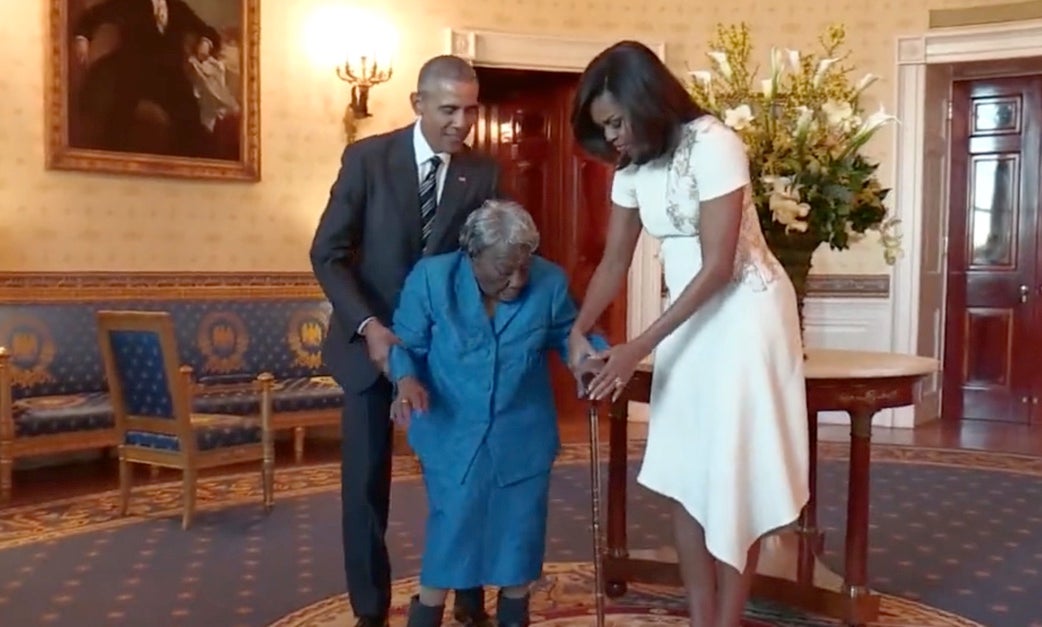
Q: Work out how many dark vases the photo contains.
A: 1